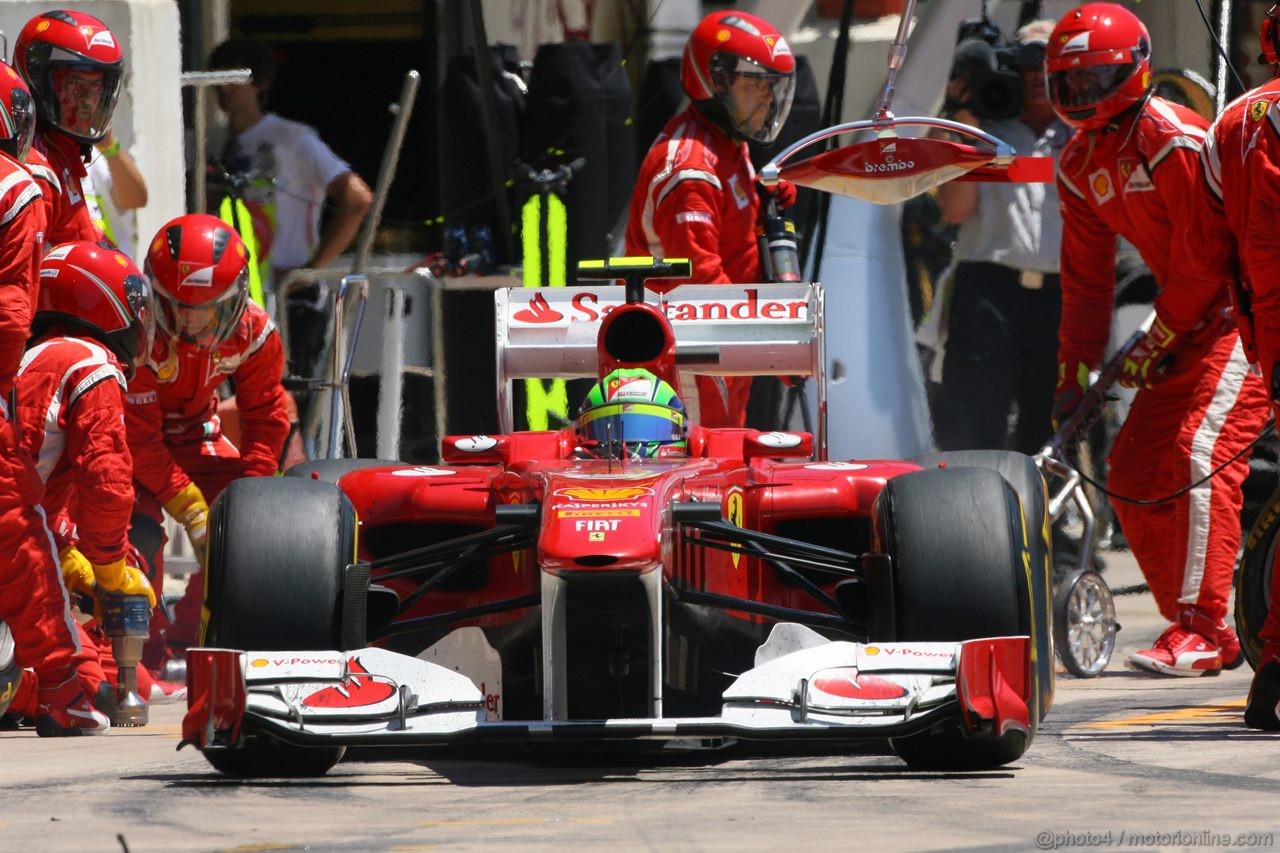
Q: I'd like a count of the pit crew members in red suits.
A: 7